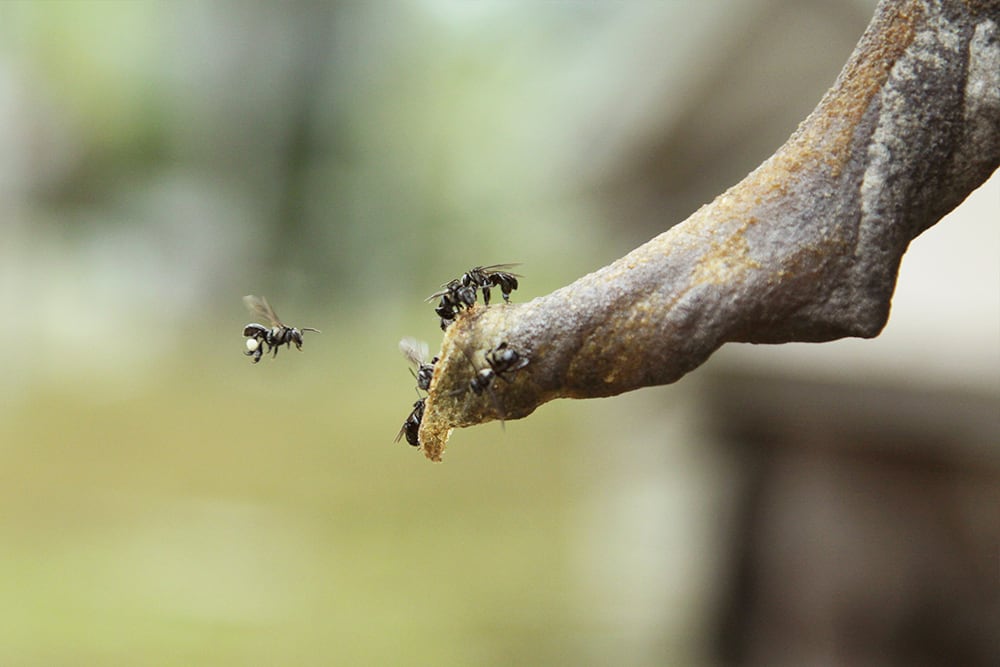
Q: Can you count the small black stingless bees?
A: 6